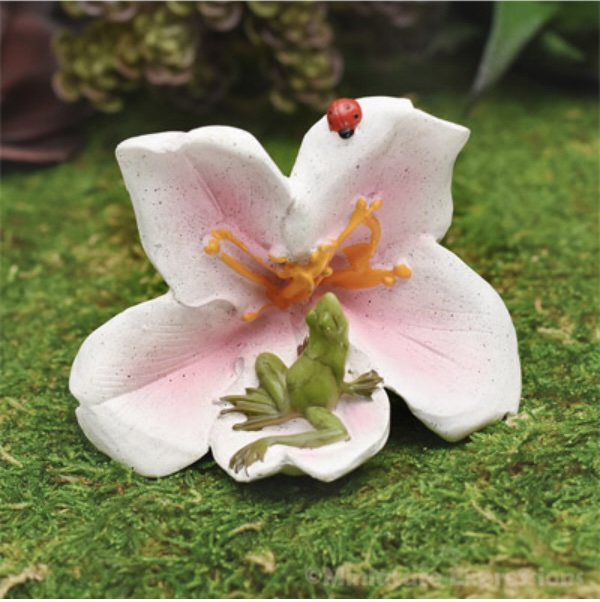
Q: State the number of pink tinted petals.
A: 5